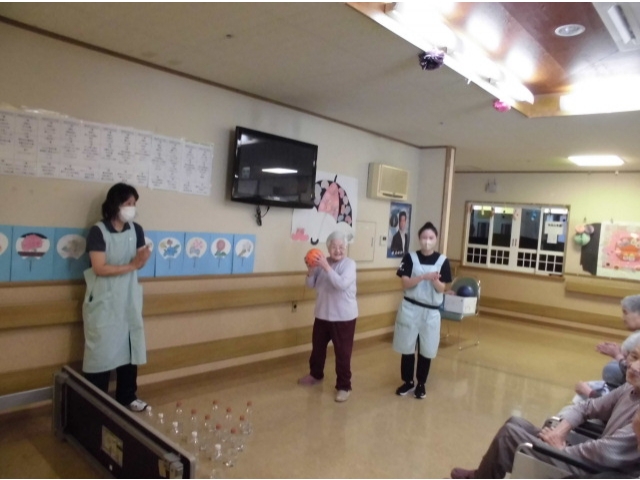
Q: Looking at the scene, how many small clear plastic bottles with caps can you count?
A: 14